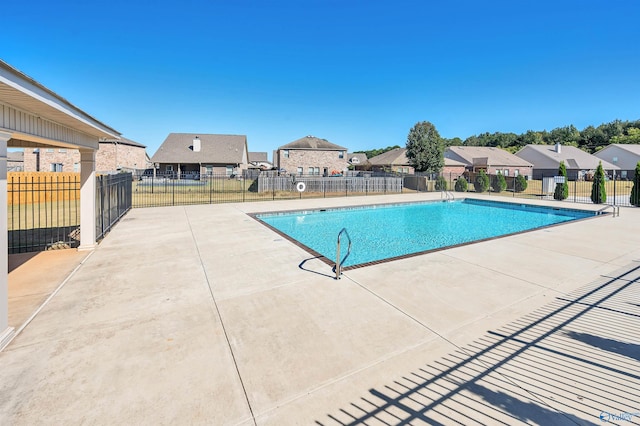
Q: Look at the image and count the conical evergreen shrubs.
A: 8